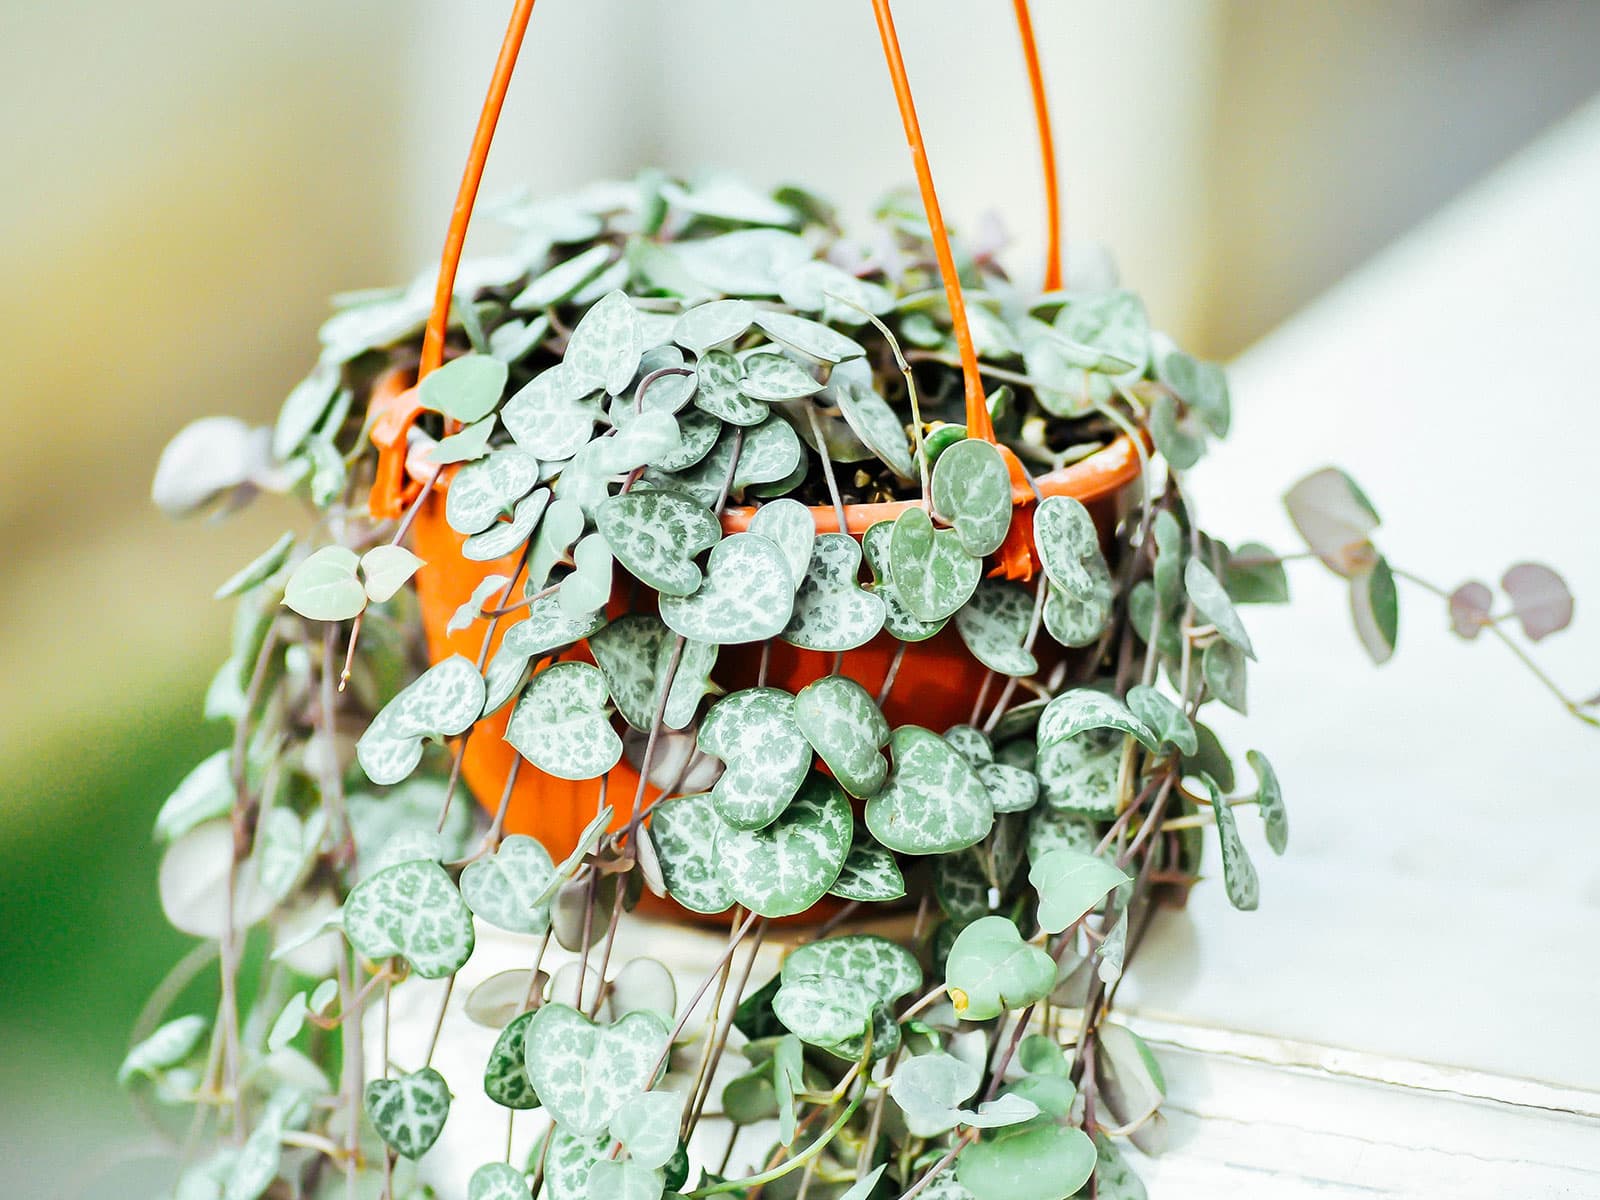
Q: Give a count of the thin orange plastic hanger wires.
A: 3